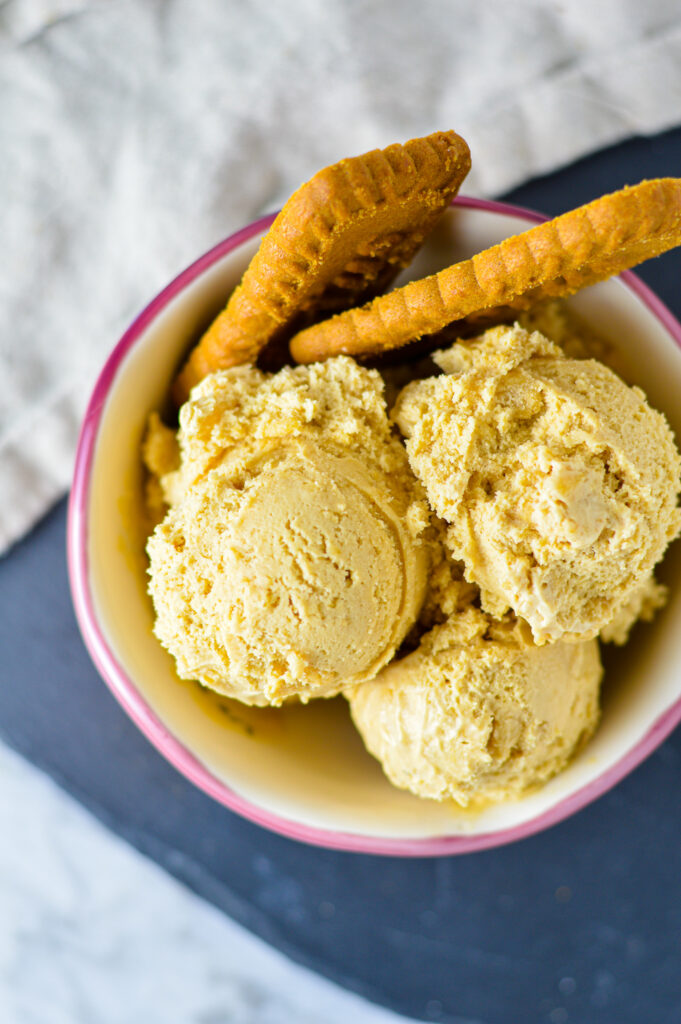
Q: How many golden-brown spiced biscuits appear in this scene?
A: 2